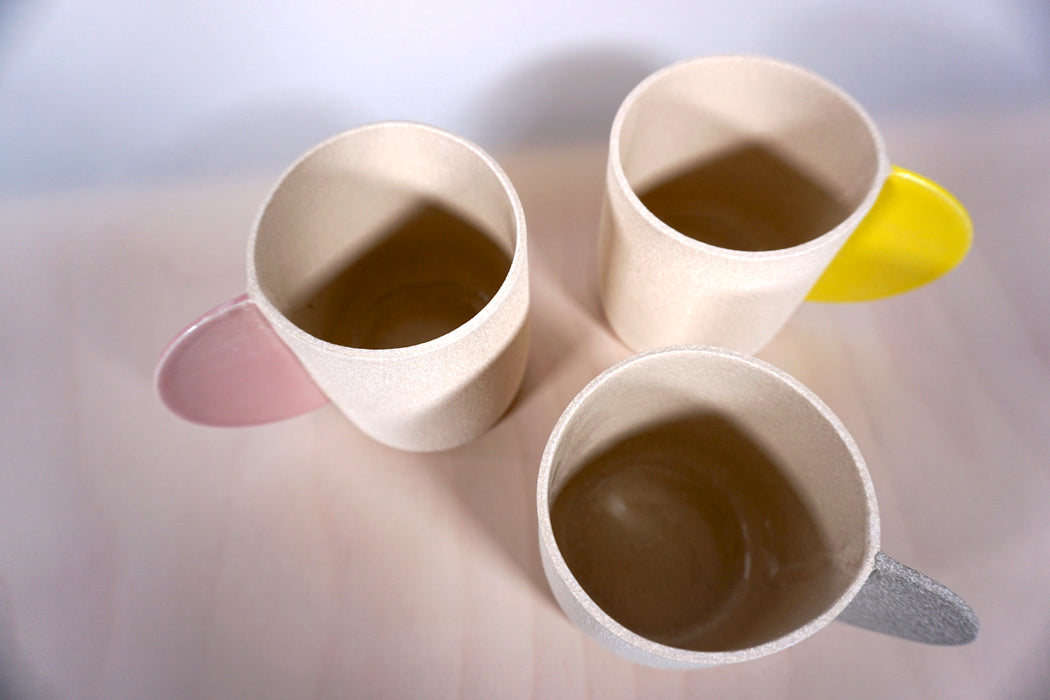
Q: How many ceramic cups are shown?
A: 3